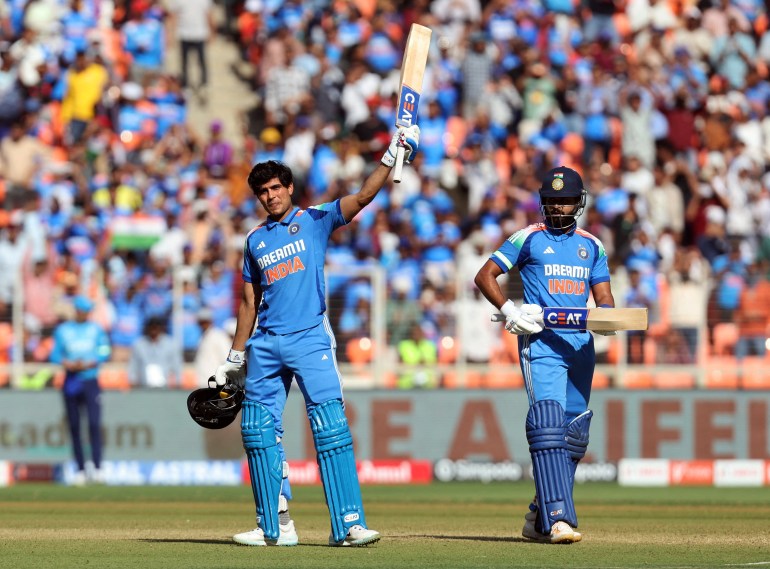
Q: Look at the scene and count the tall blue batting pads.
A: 4